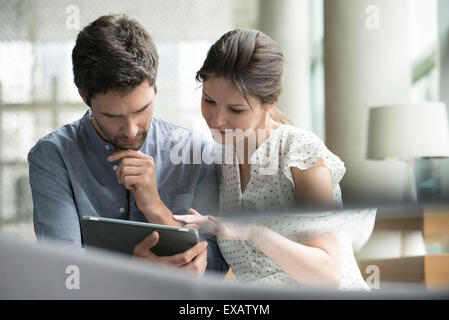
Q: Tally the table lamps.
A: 1